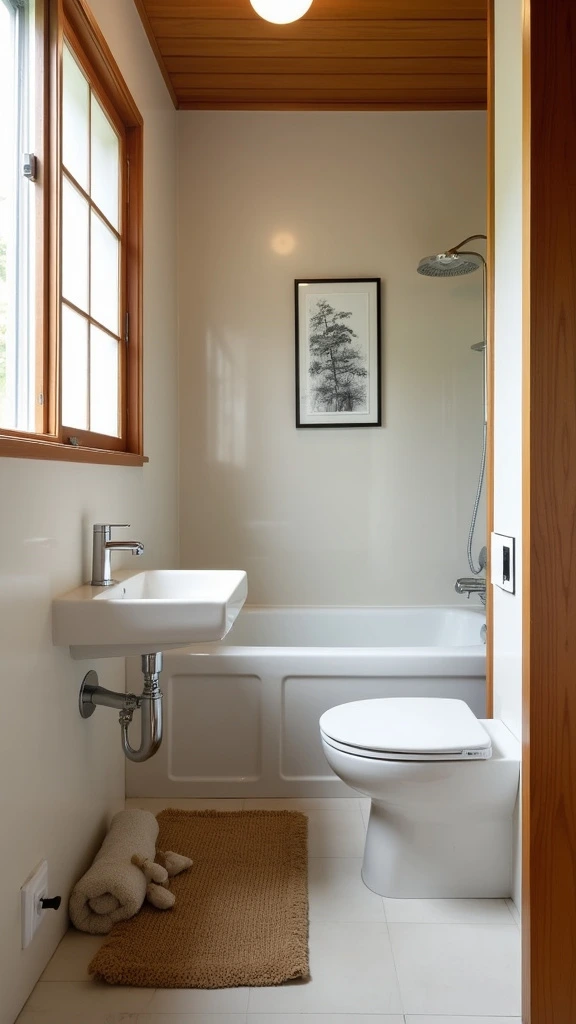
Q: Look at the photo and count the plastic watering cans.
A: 0